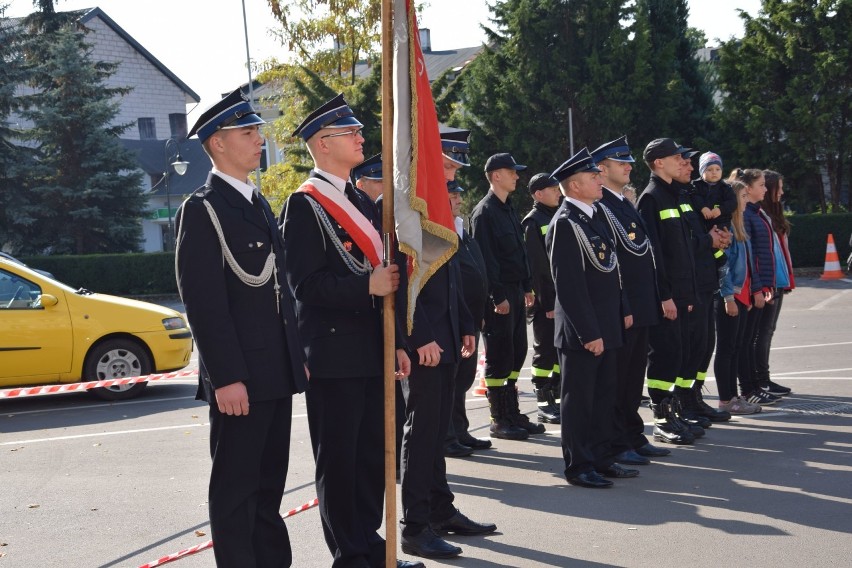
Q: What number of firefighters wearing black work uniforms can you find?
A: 4